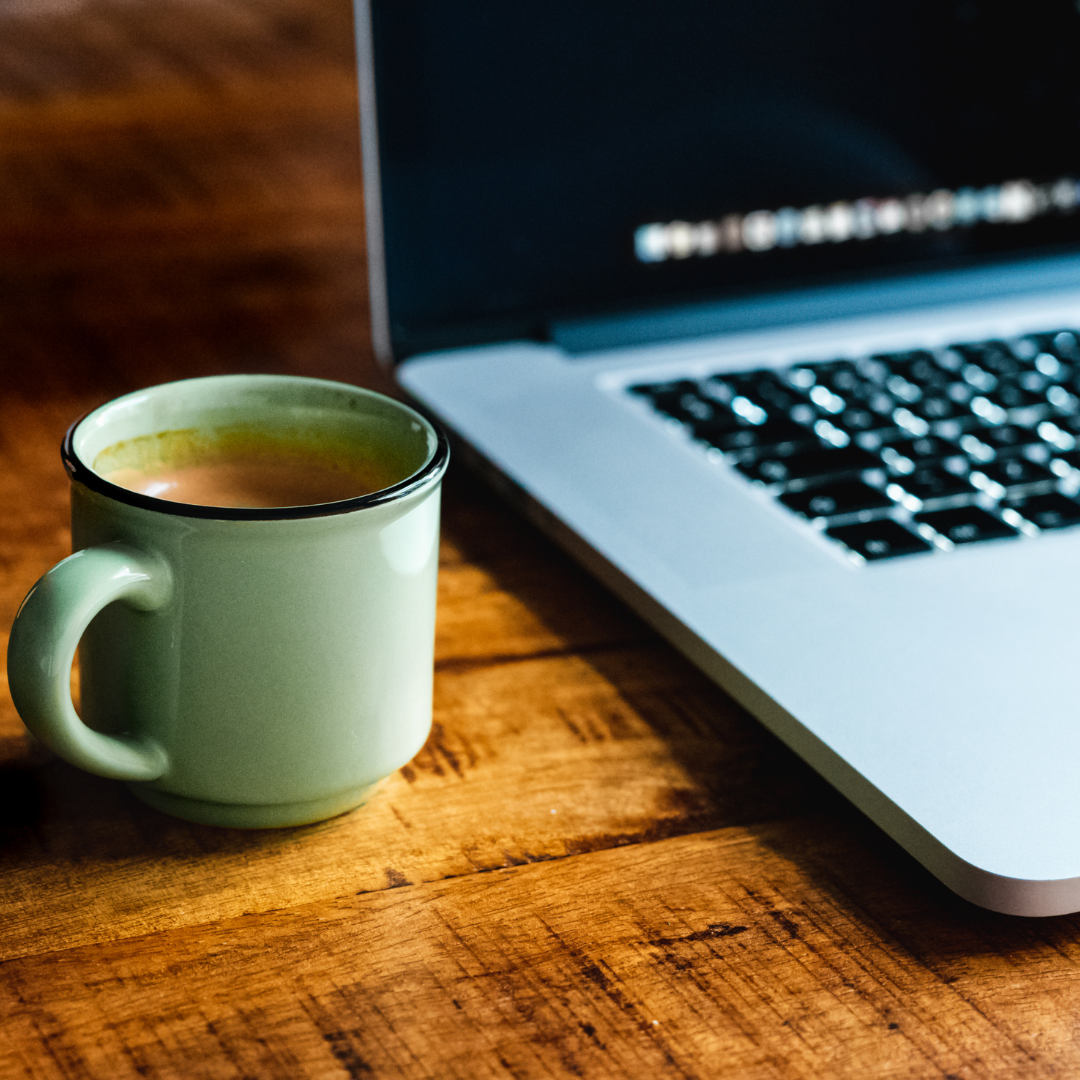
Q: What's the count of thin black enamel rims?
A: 1